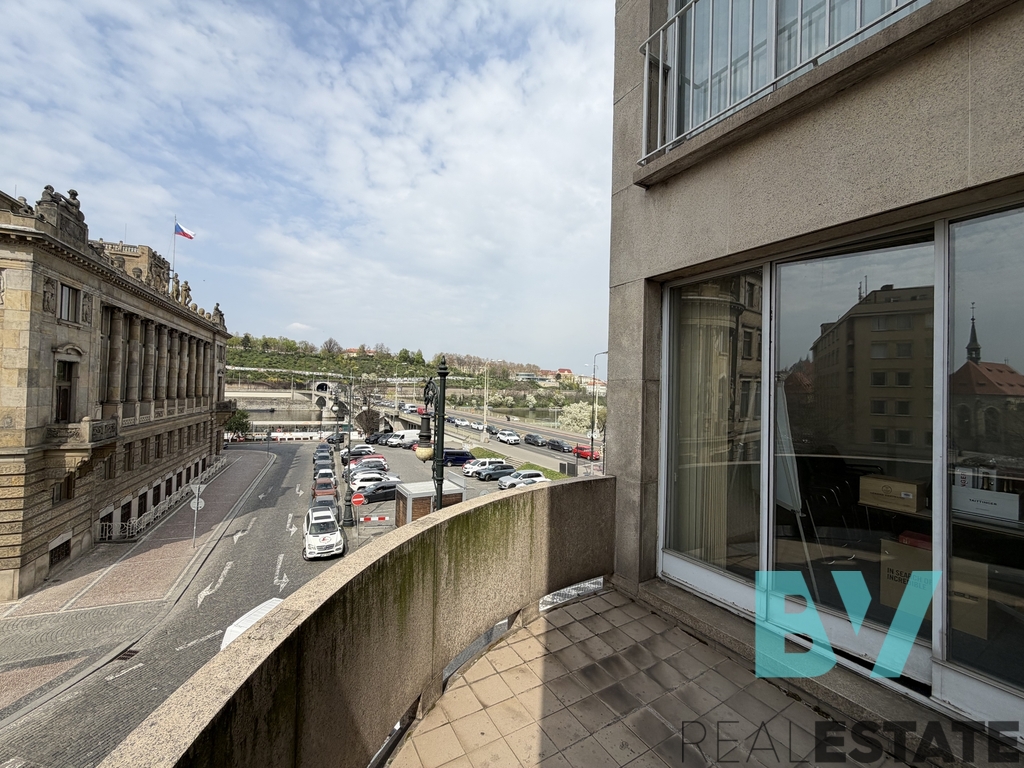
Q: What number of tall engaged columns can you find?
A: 9